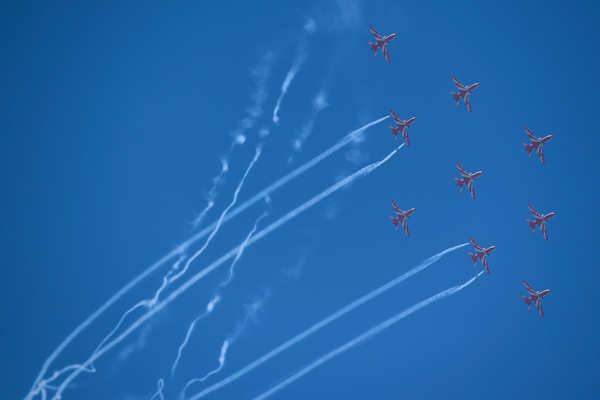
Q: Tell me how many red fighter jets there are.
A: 9